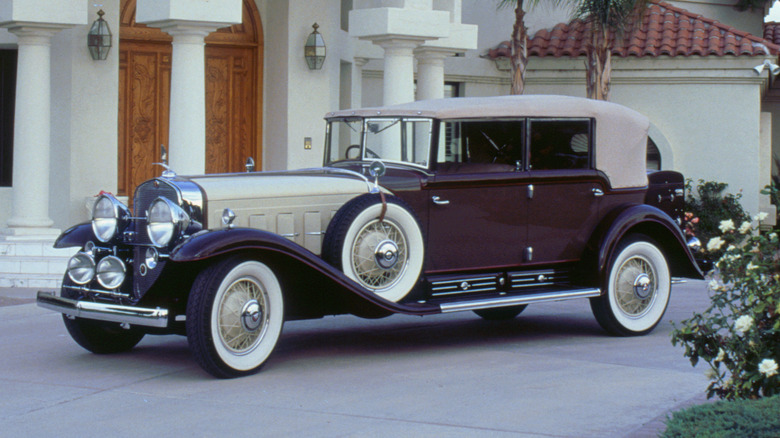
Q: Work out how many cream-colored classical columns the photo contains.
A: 4